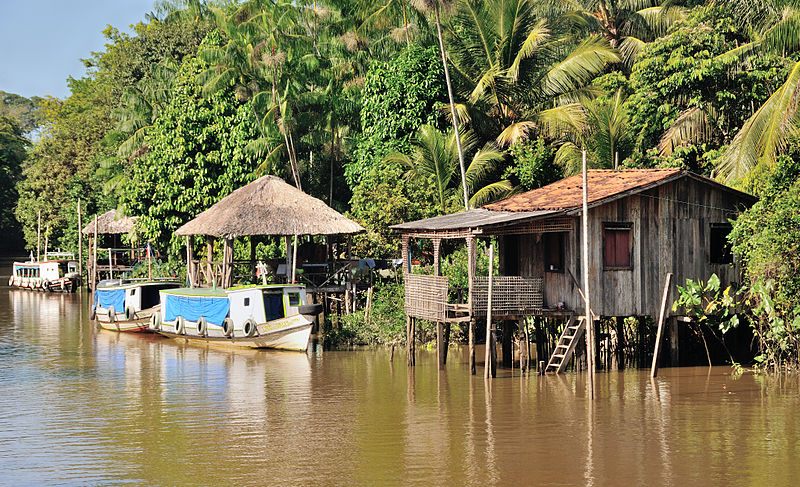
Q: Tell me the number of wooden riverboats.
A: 3